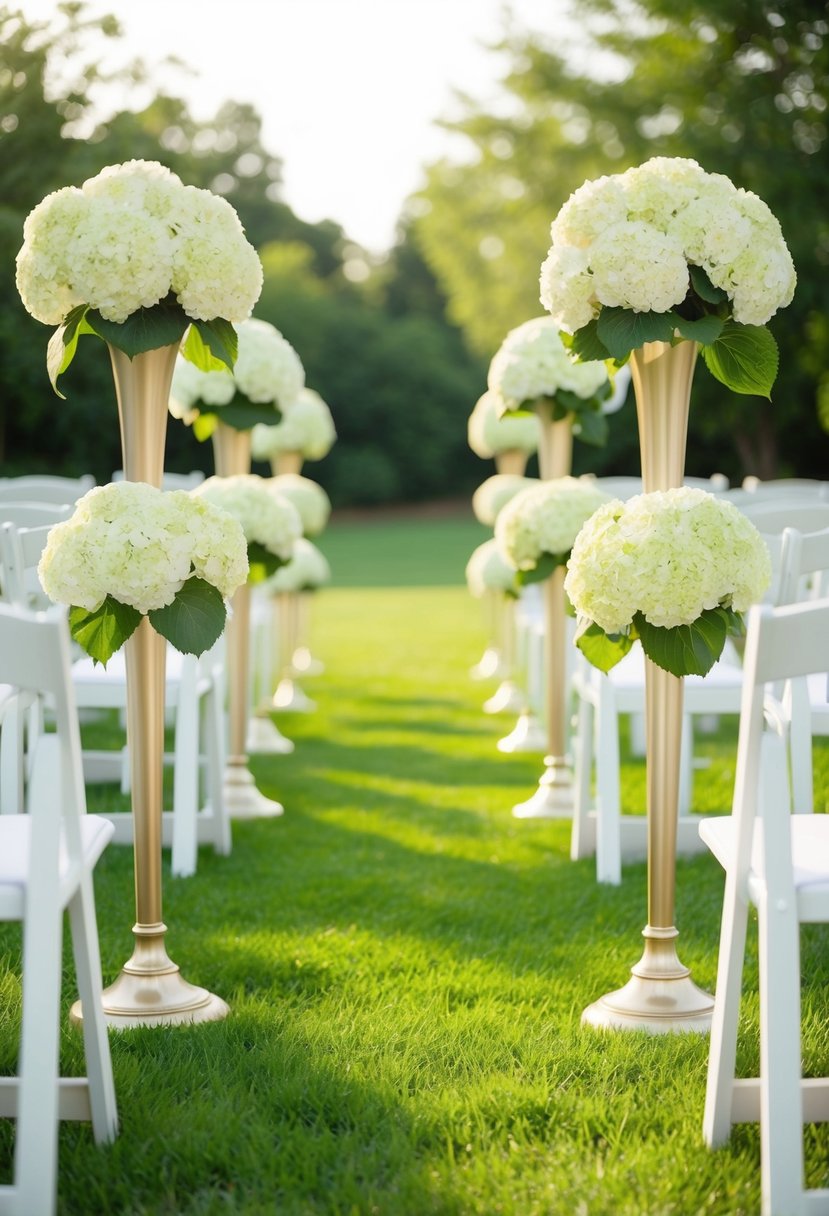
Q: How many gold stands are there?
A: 10